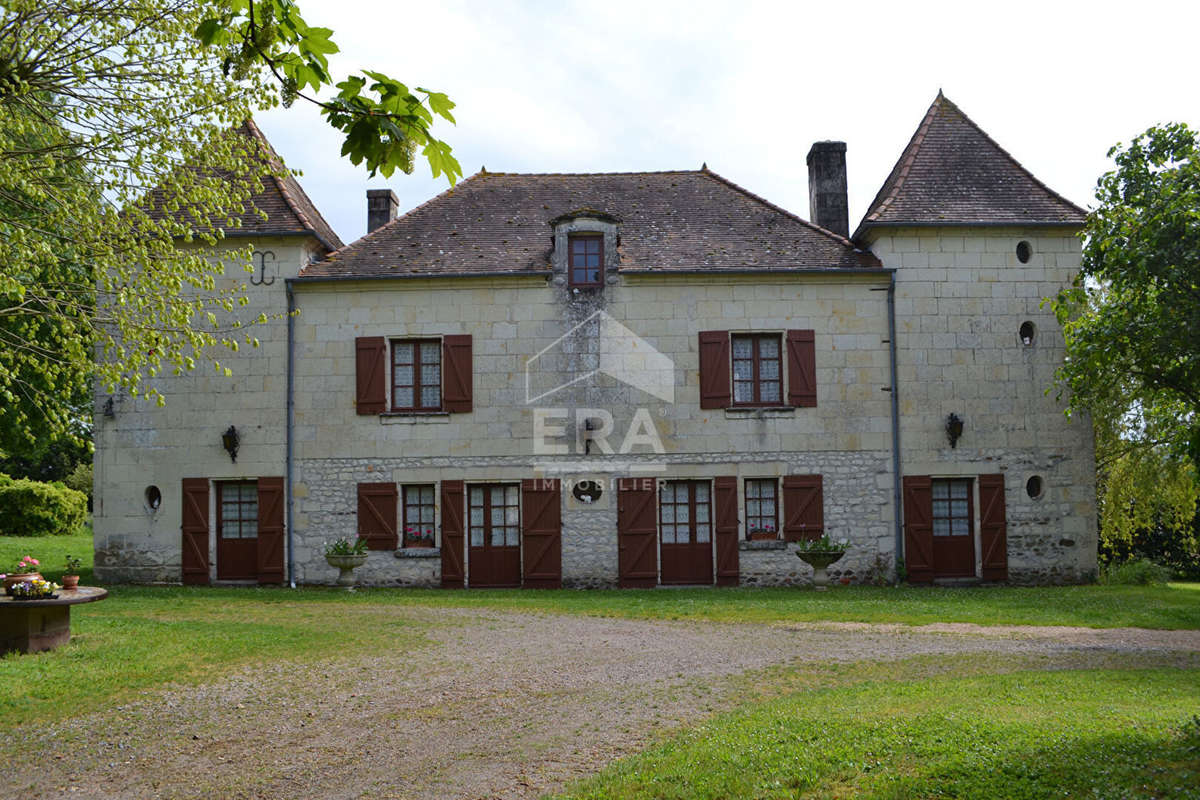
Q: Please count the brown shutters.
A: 14